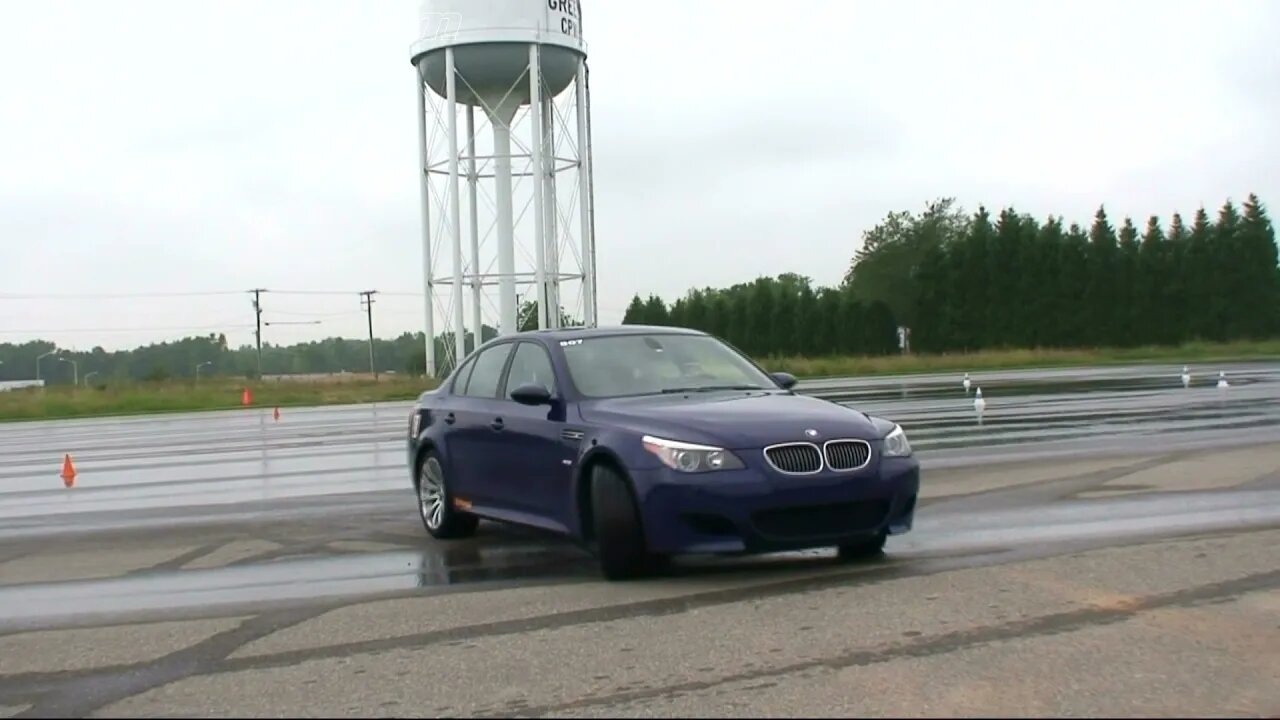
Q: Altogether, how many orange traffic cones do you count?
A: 3